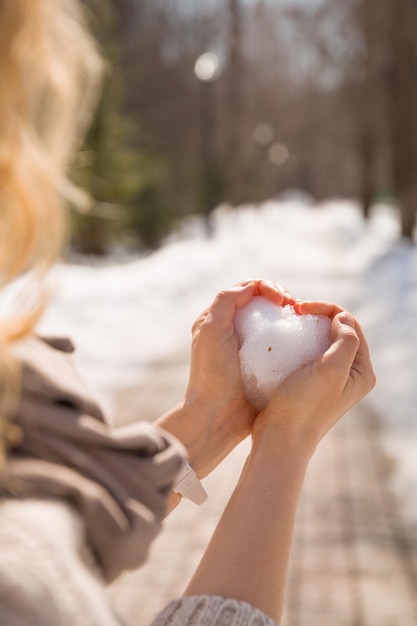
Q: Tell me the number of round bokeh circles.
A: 3